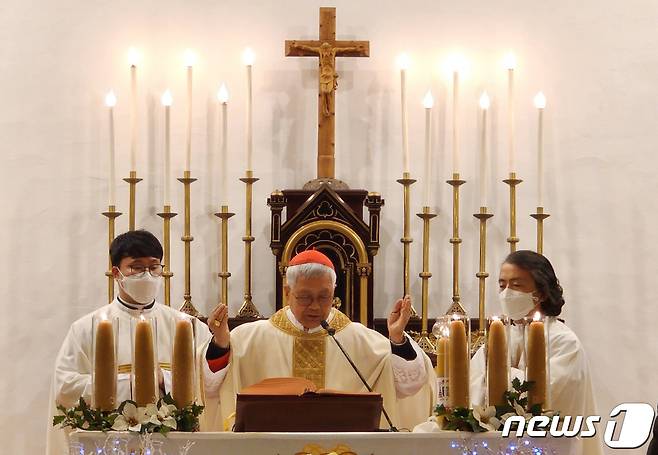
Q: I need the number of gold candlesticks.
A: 12